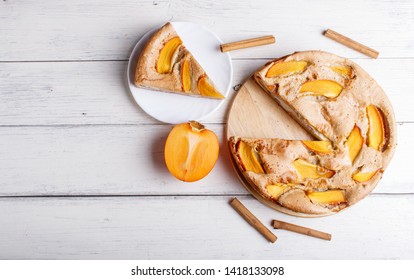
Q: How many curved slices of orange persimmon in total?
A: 14